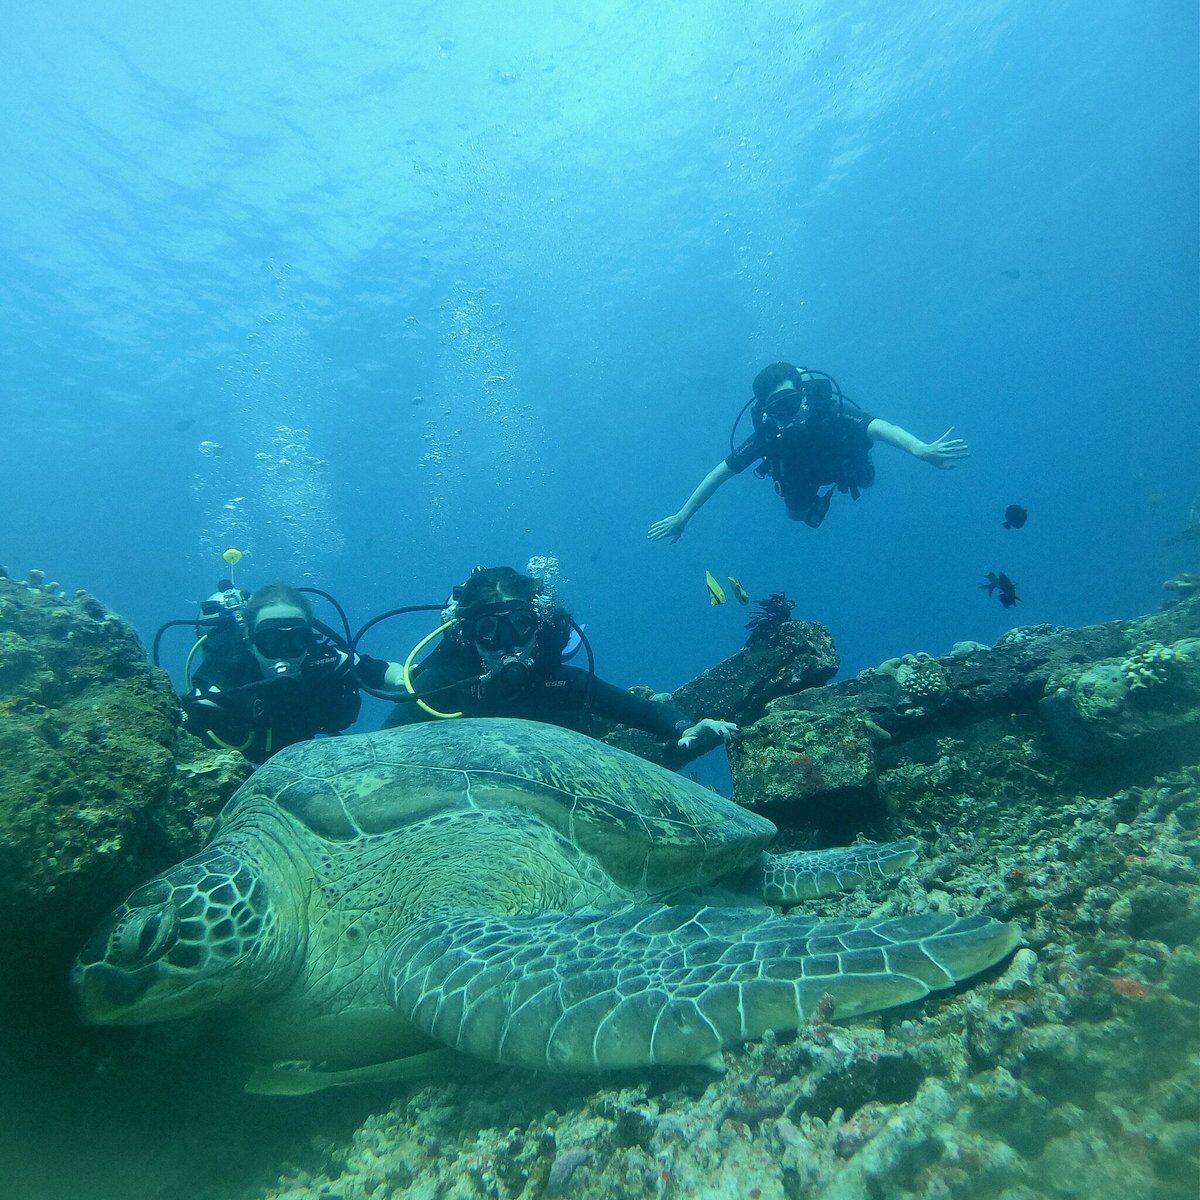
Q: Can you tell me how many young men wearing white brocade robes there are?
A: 0